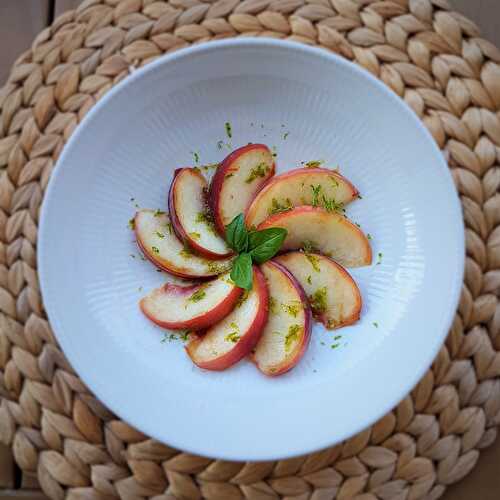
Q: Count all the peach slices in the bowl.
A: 9